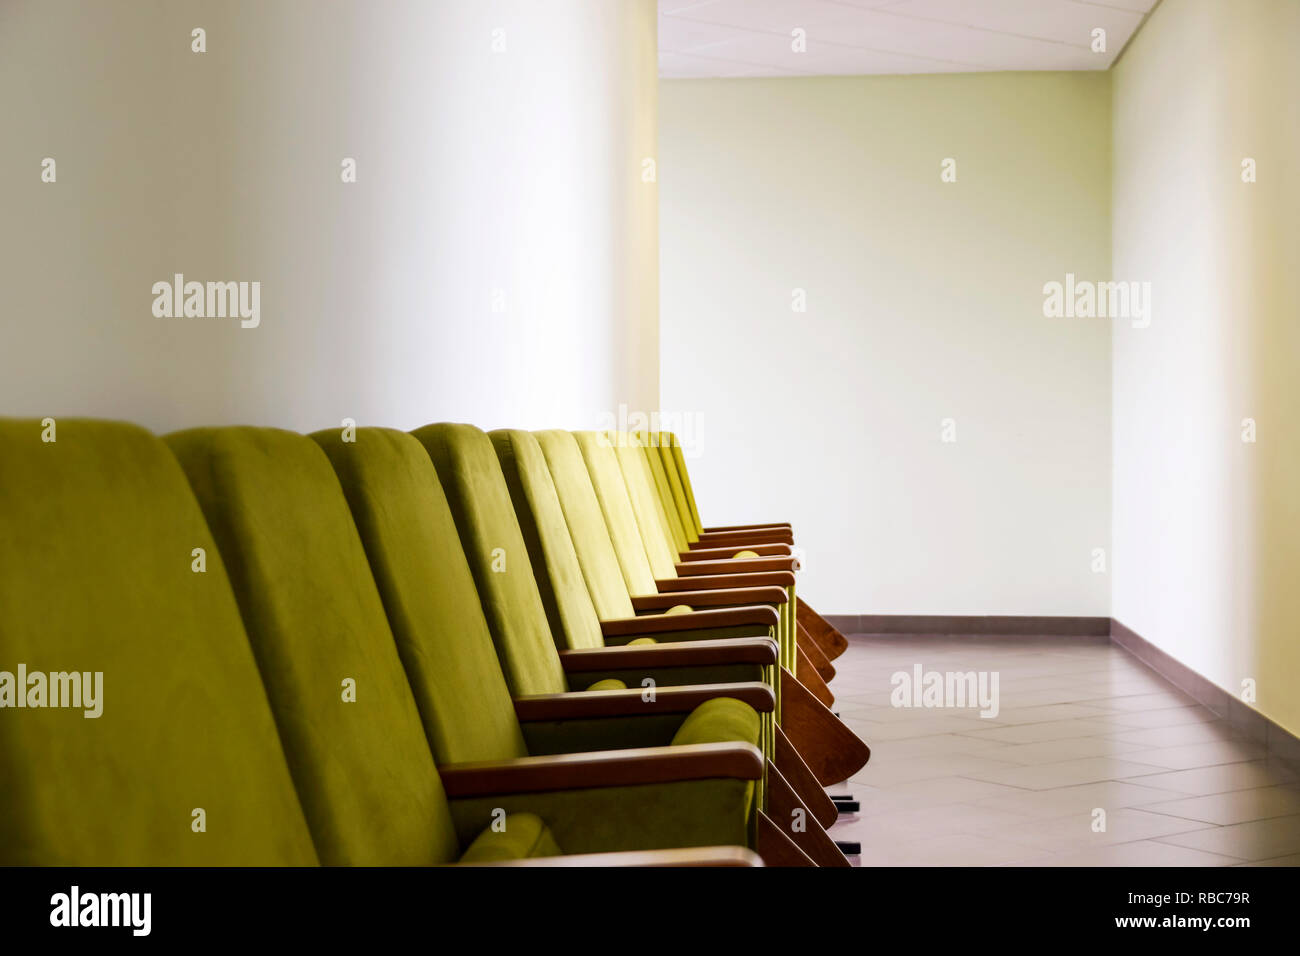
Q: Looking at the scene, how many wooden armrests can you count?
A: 12